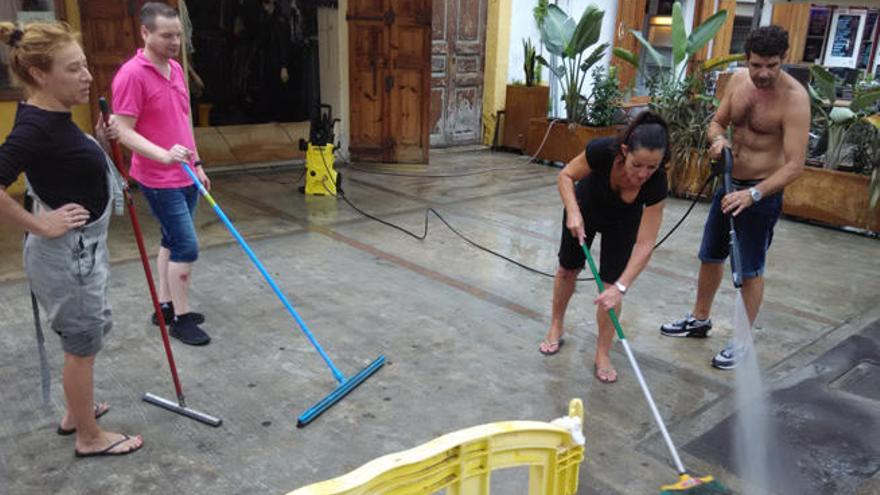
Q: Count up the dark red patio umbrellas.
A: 0